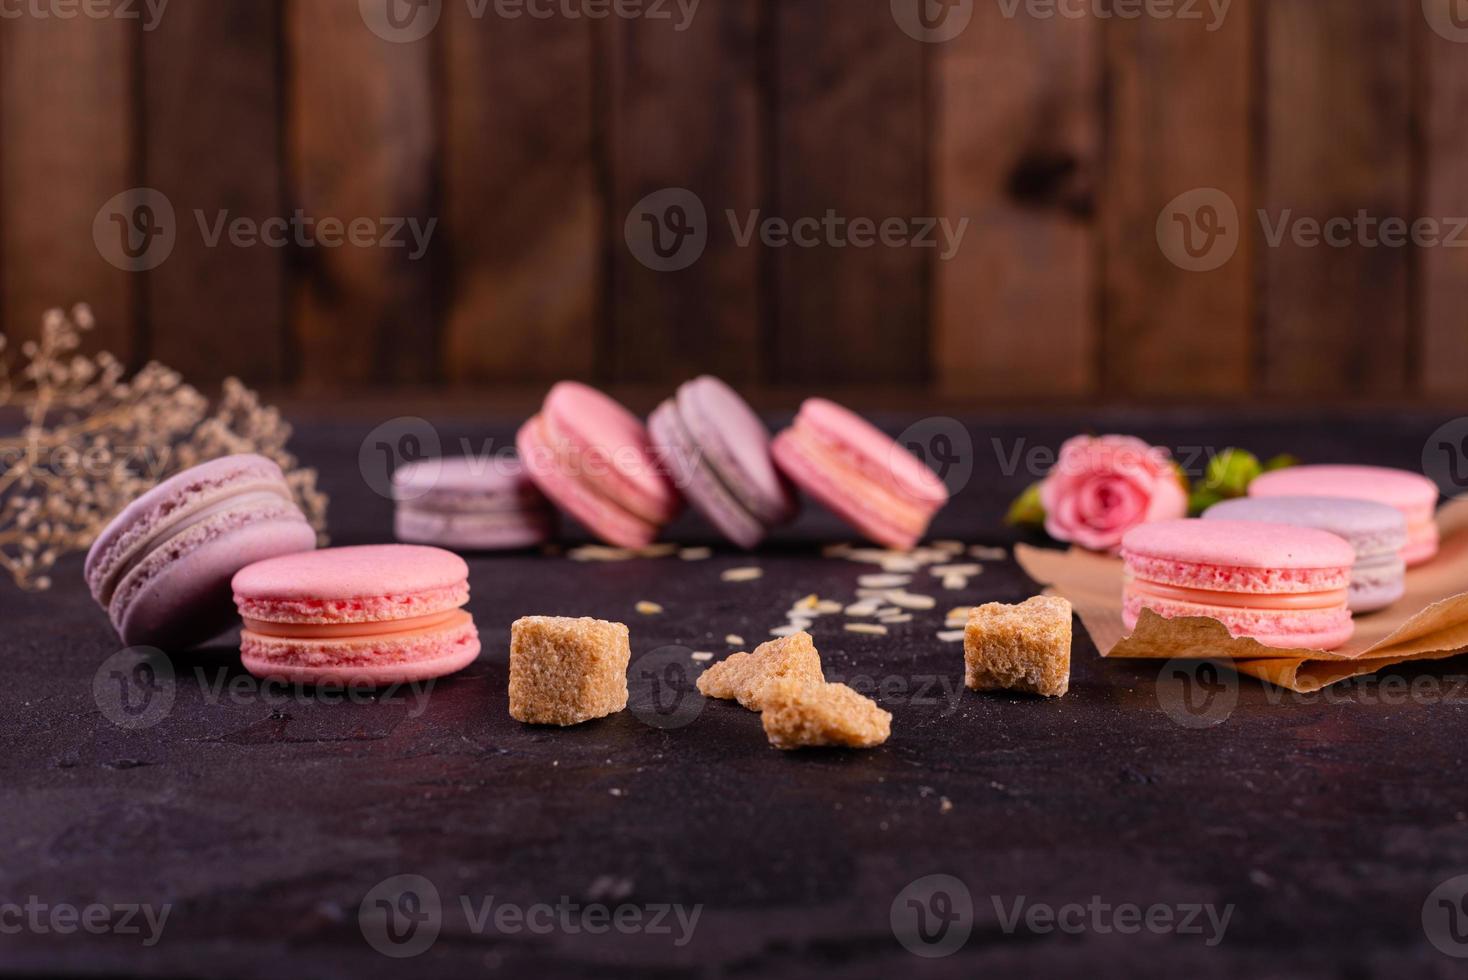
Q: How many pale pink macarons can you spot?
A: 5